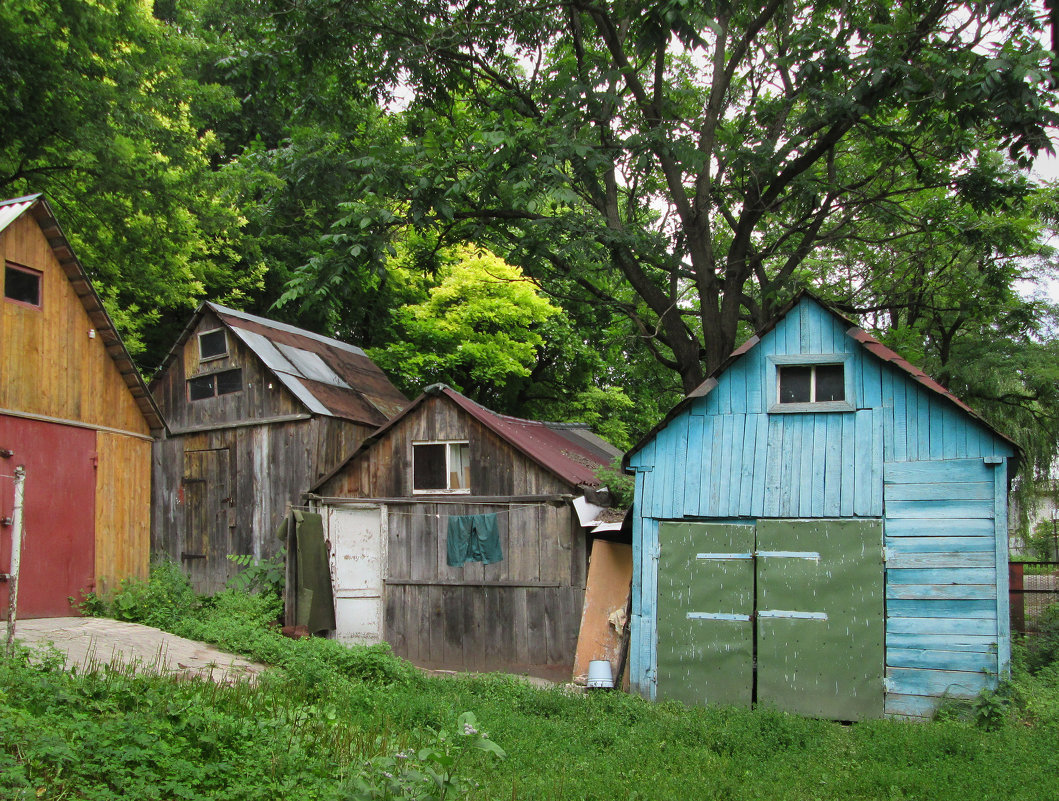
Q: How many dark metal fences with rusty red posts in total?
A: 1